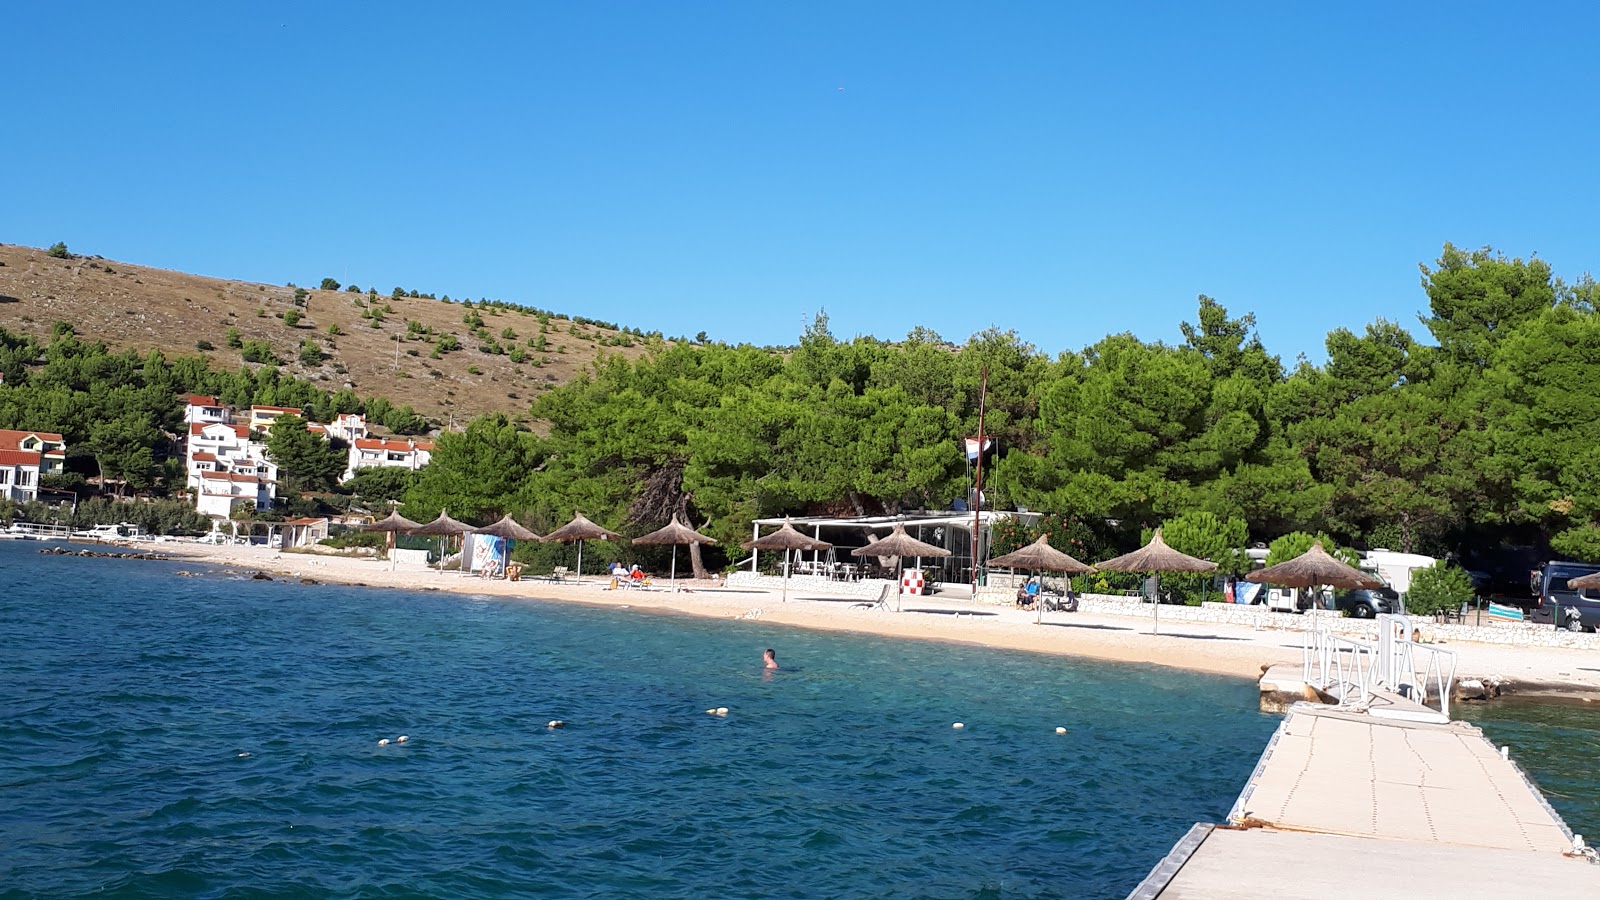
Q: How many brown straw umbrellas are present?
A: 11